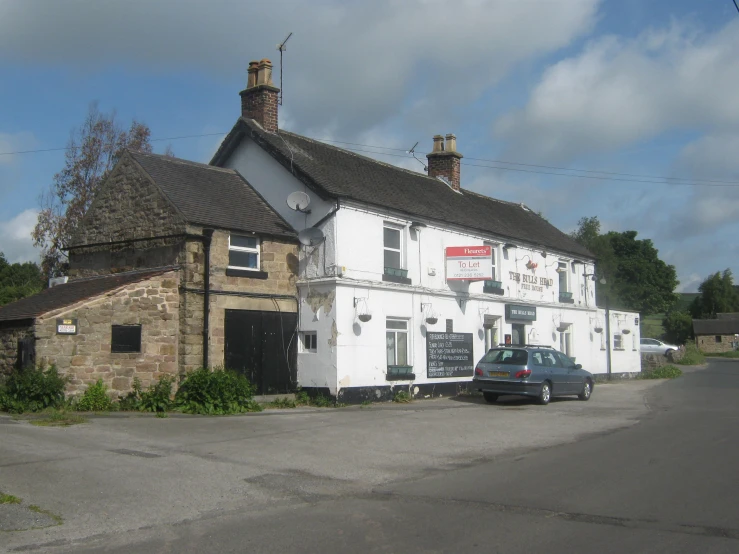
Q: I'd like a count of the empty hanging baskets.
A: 6